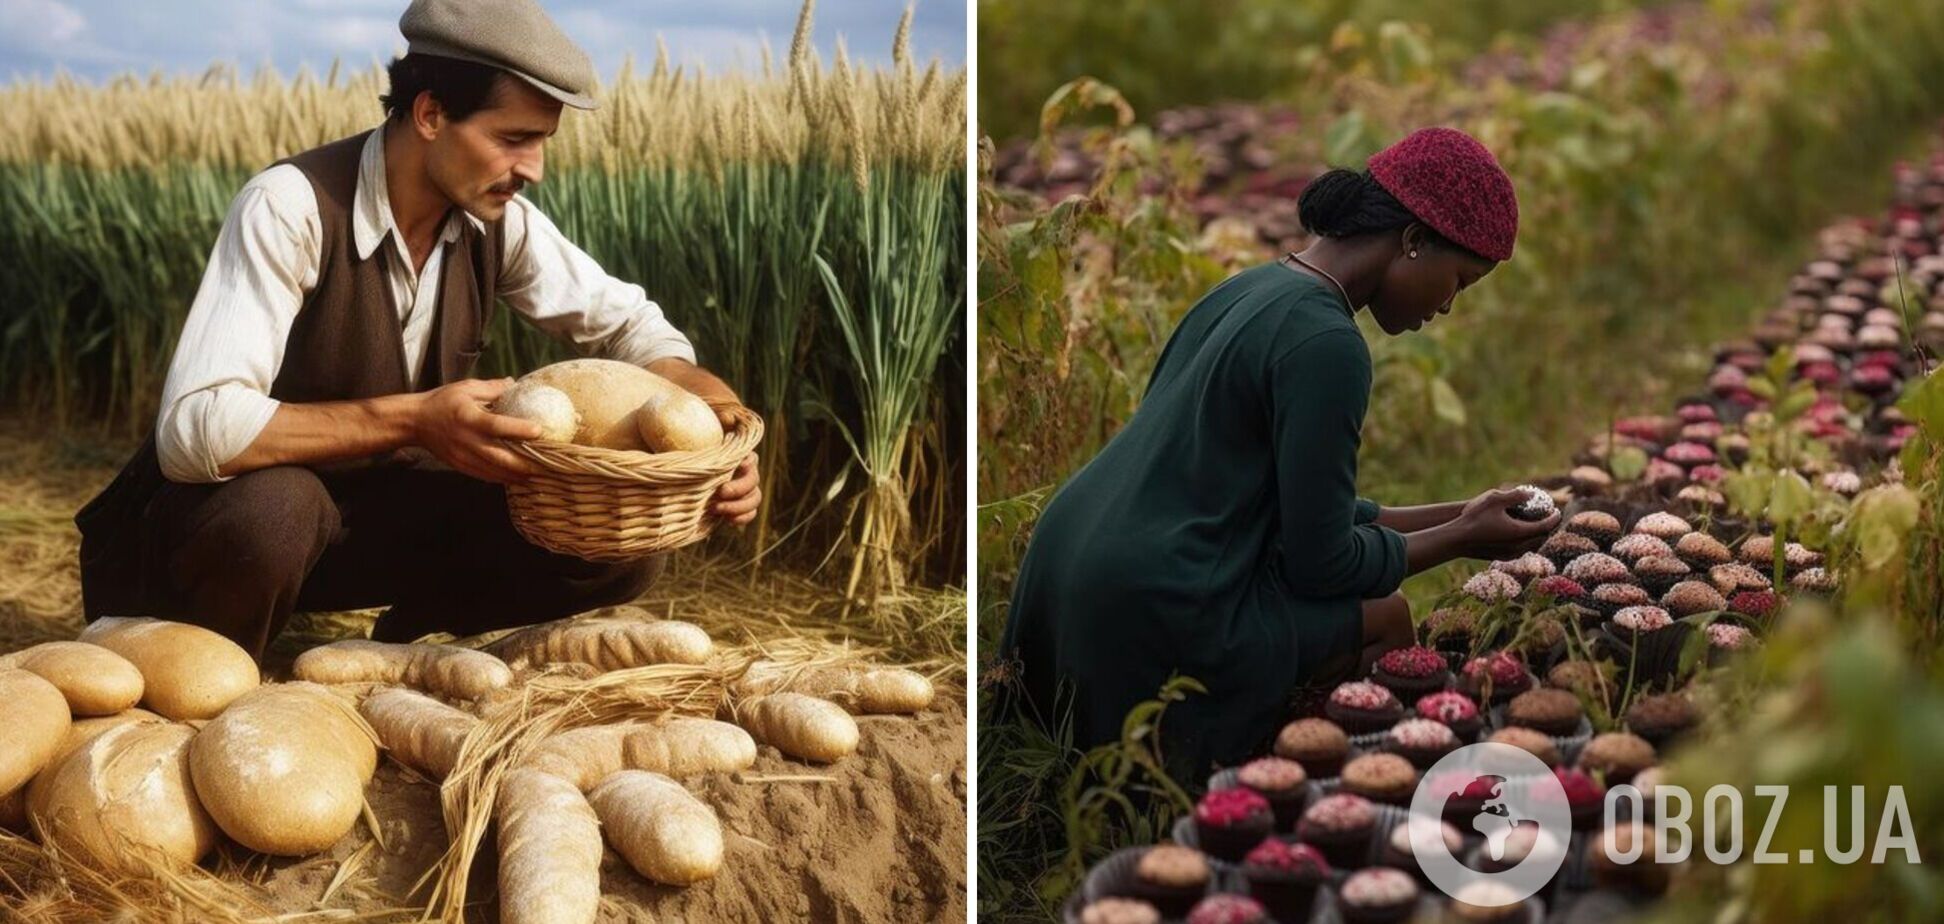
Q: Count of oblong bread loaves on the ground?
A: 8